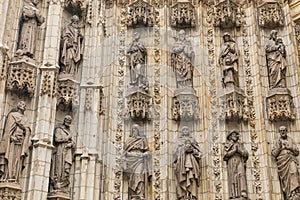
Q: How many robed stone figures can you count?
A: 12